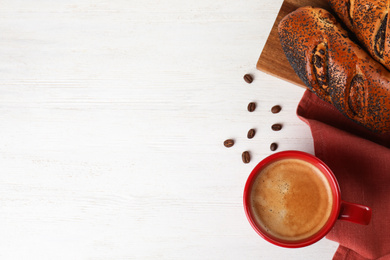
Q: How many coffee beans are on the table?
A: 8